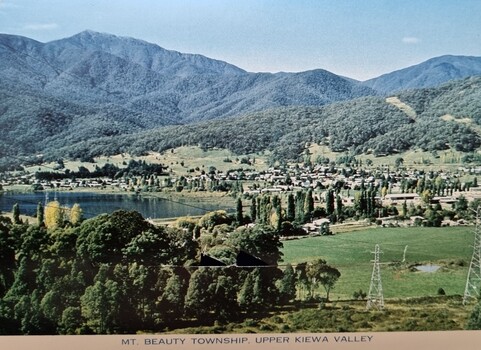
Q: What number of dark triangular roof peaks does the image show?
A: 2